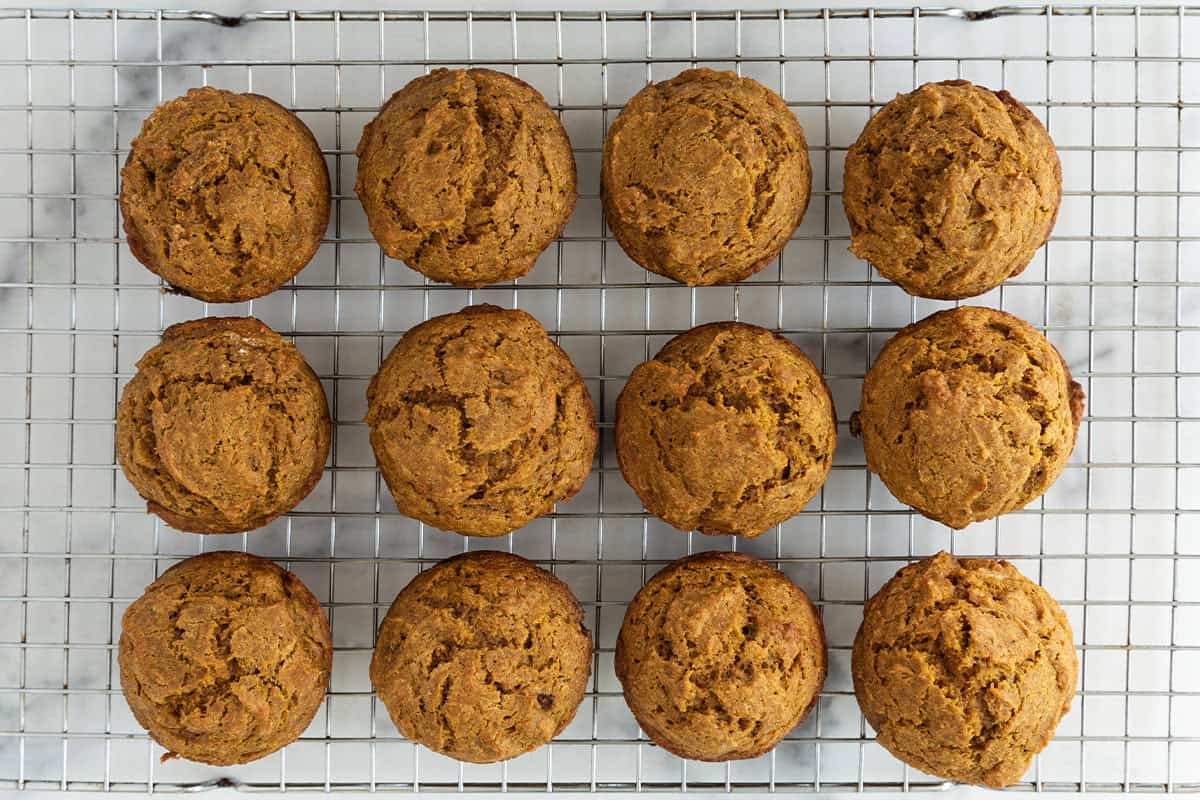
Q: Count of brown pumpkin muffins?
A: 12